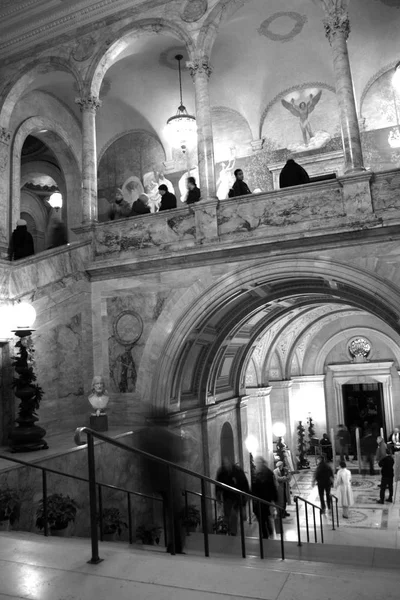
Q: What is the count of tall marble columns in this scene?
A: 3